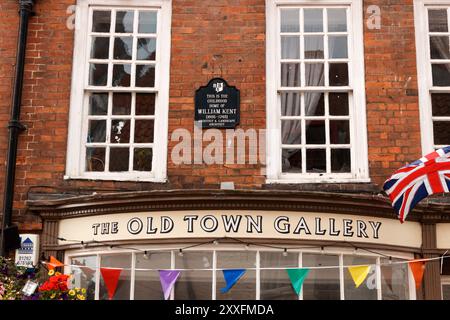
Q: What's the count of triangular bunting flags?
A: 7